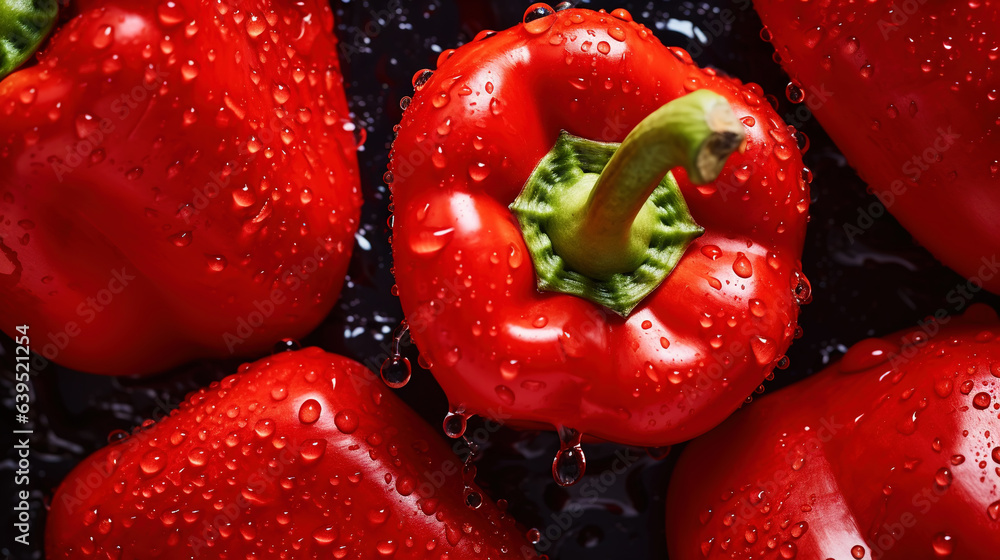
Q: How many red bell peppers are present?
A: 5